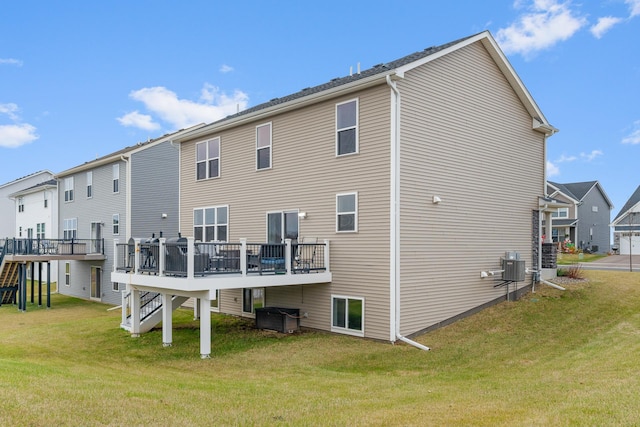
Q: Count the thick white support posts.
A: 3